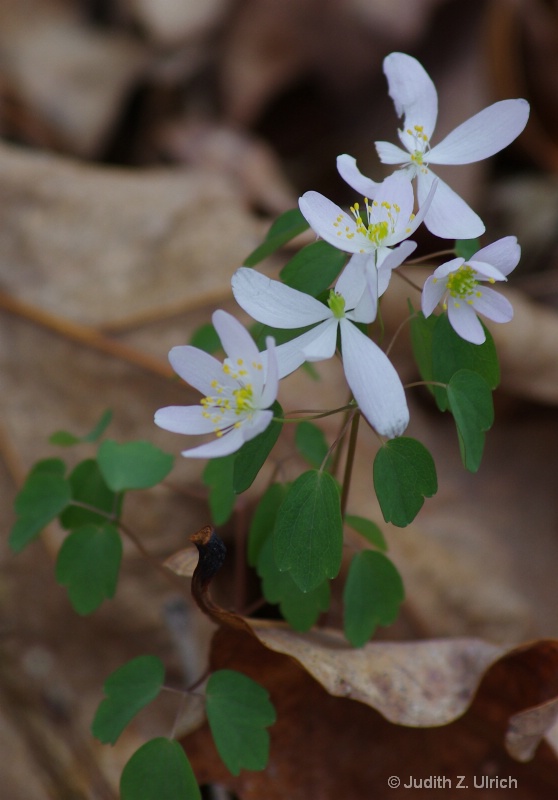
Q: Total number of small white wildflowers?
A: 5